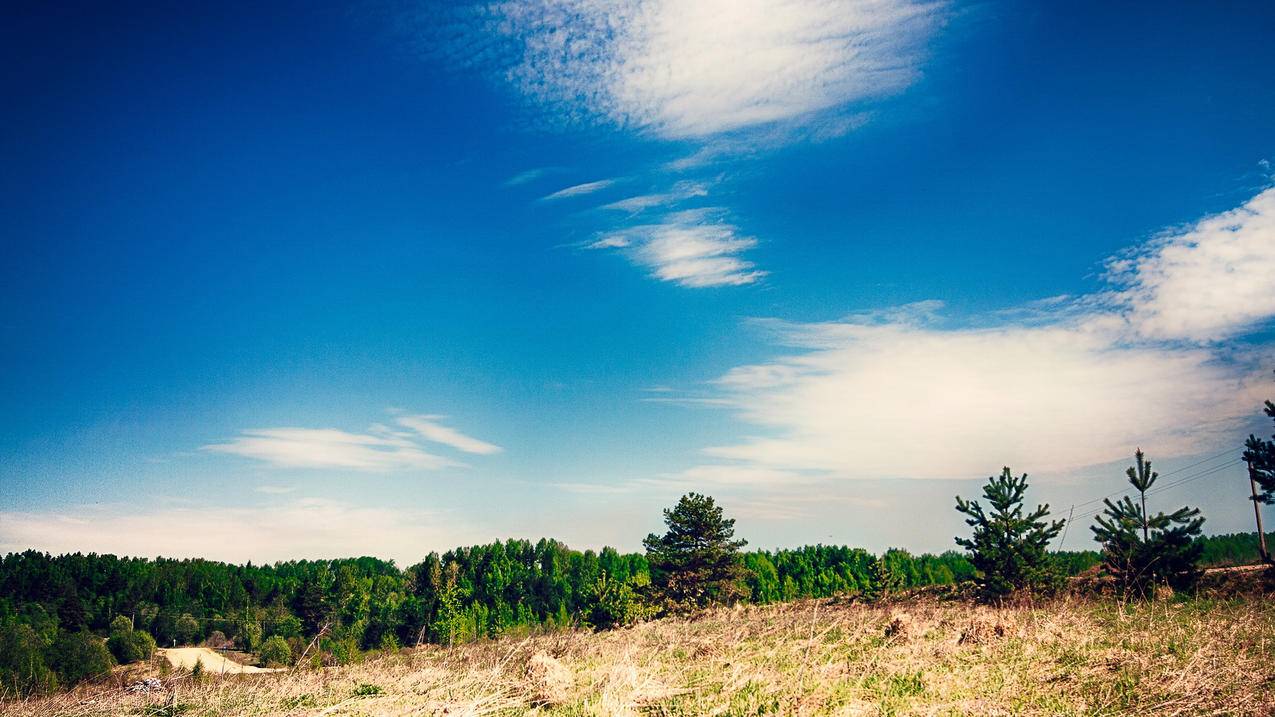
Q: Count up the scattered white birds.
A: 0